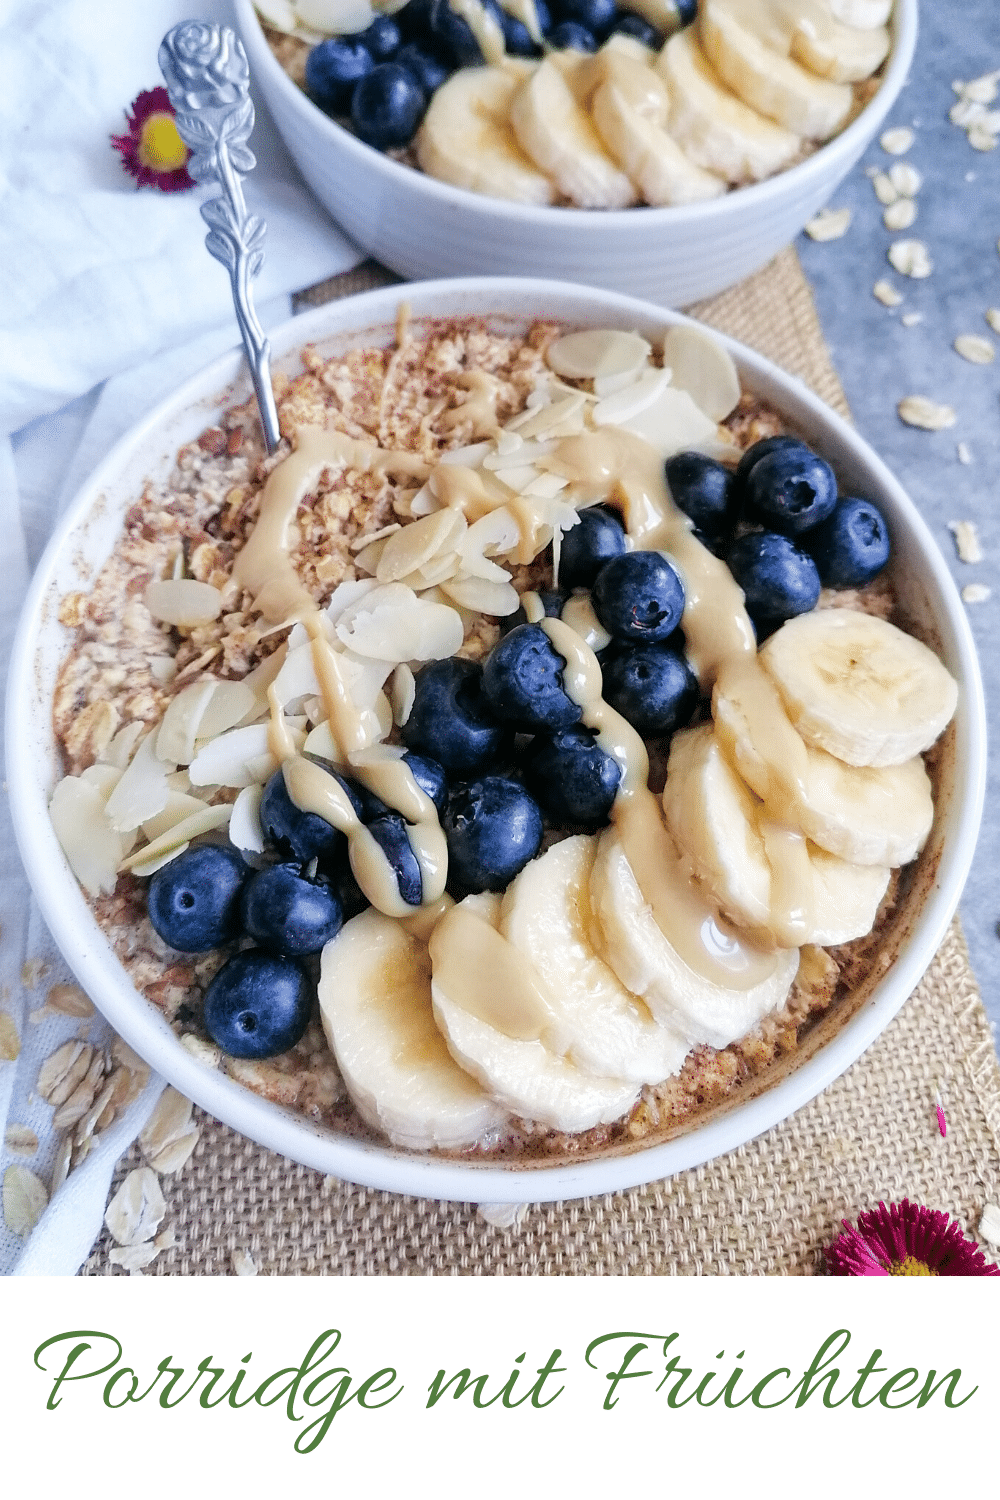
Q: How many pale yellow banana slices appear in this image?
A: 14